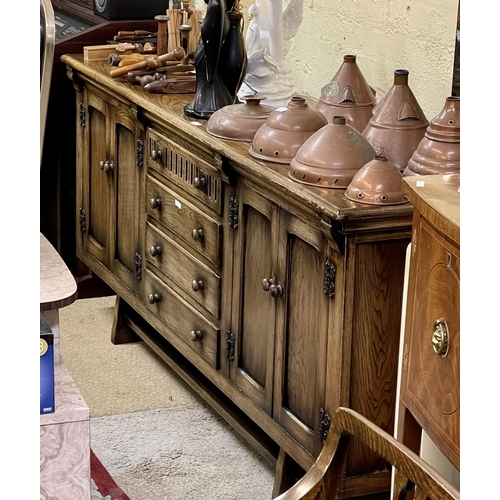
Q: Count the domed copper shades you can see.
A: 7